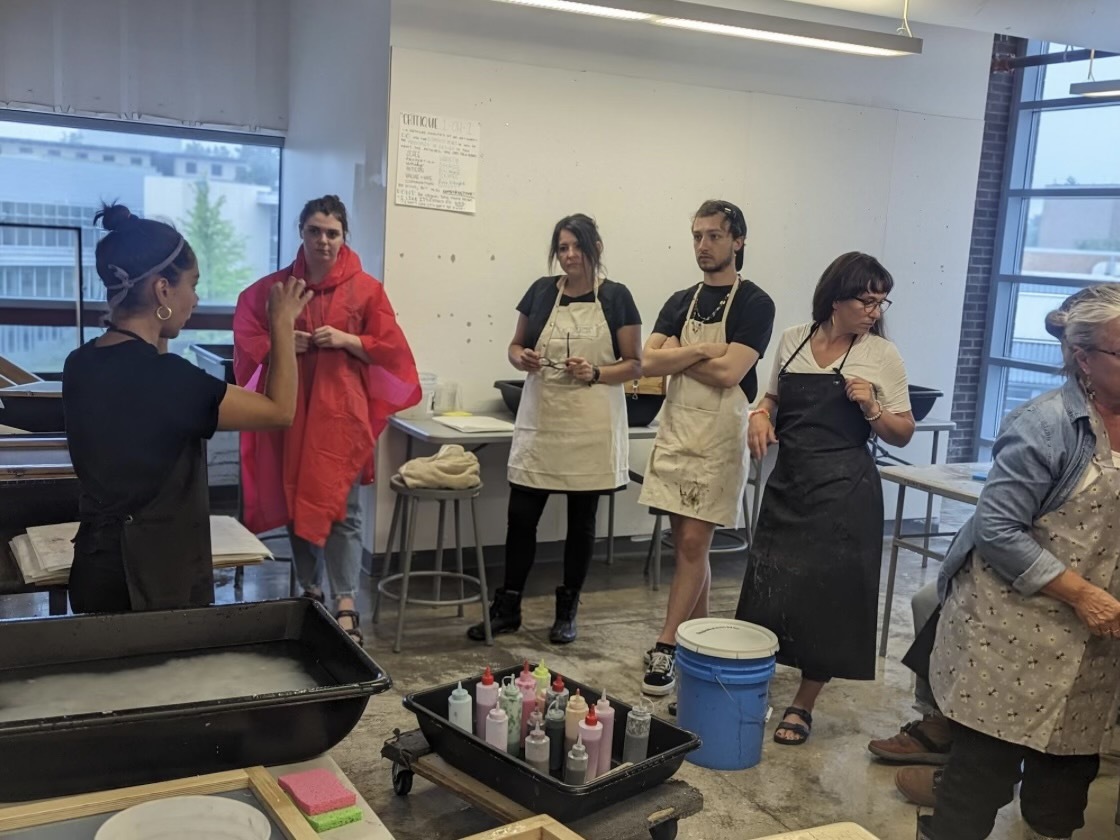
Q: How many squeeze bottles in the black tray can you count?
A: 15